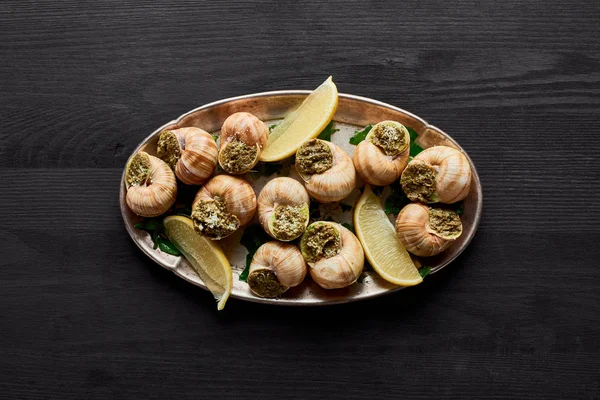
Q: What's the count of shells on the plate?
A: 11